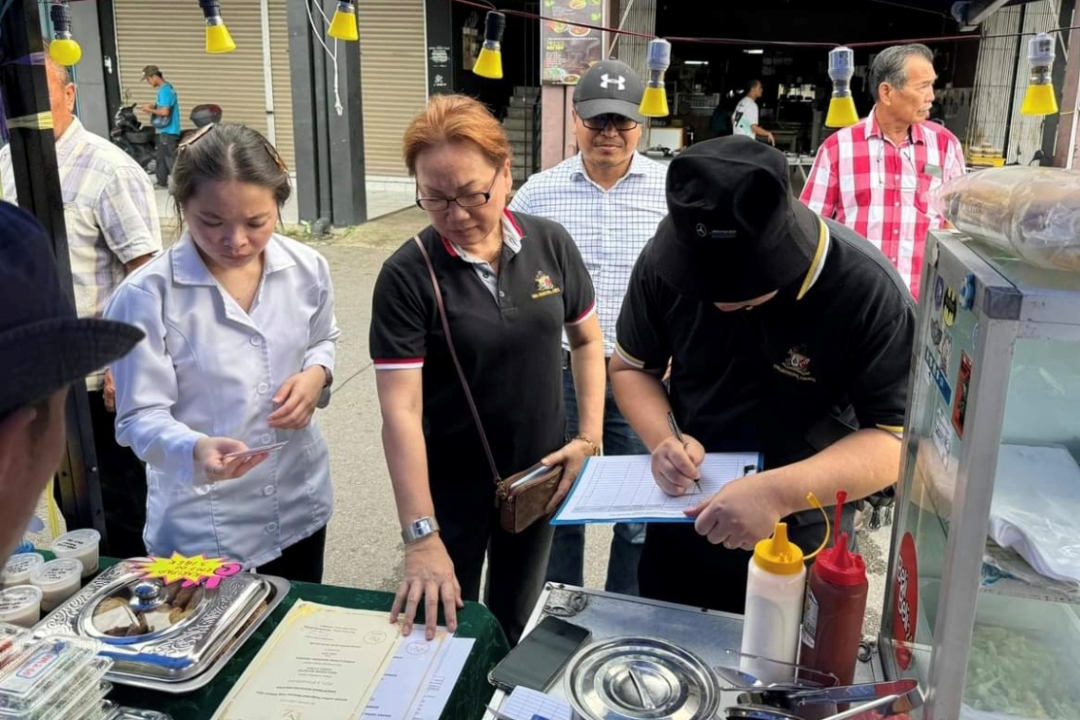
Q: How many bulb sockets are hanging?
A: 7